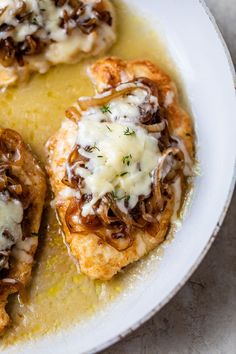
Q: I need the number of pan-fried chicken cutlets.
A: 3